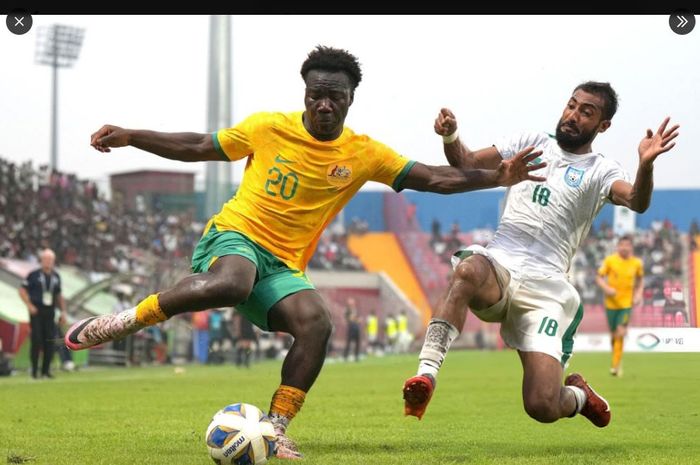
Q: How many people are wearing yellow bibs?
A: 3